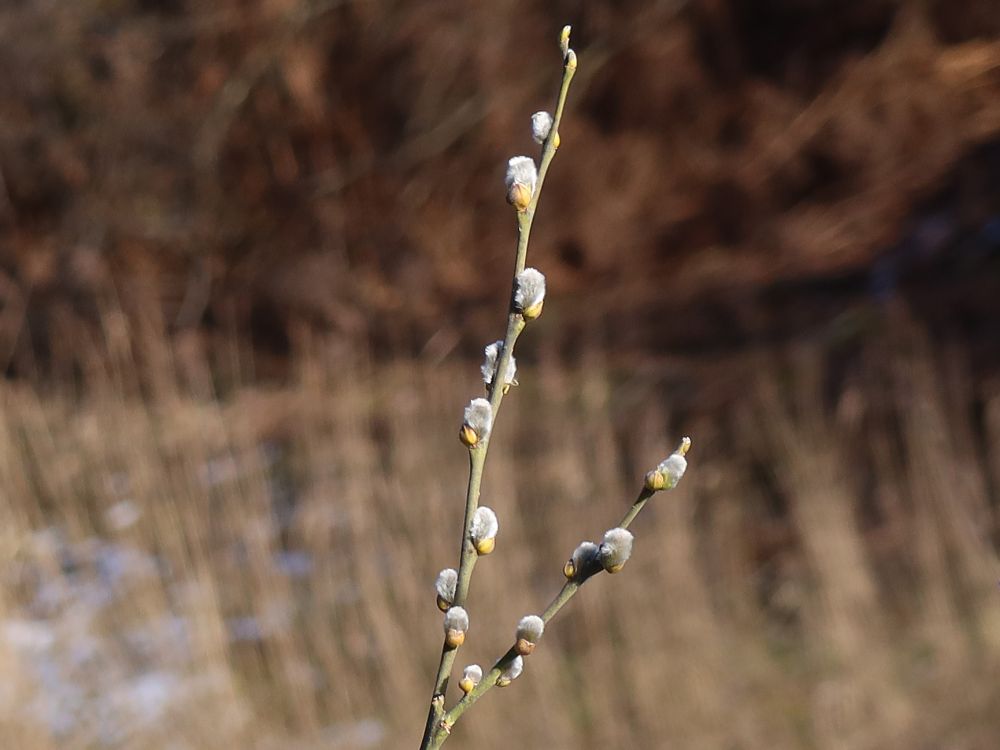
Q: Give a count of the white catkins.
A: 14